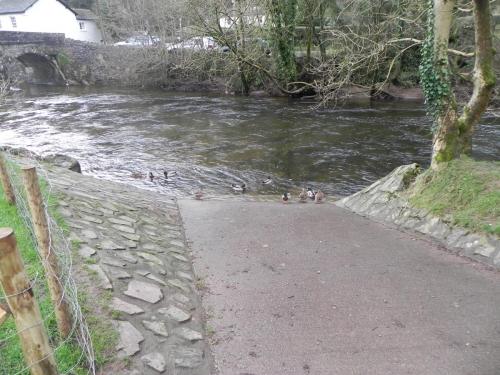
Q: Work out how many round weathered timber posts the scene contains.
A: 3